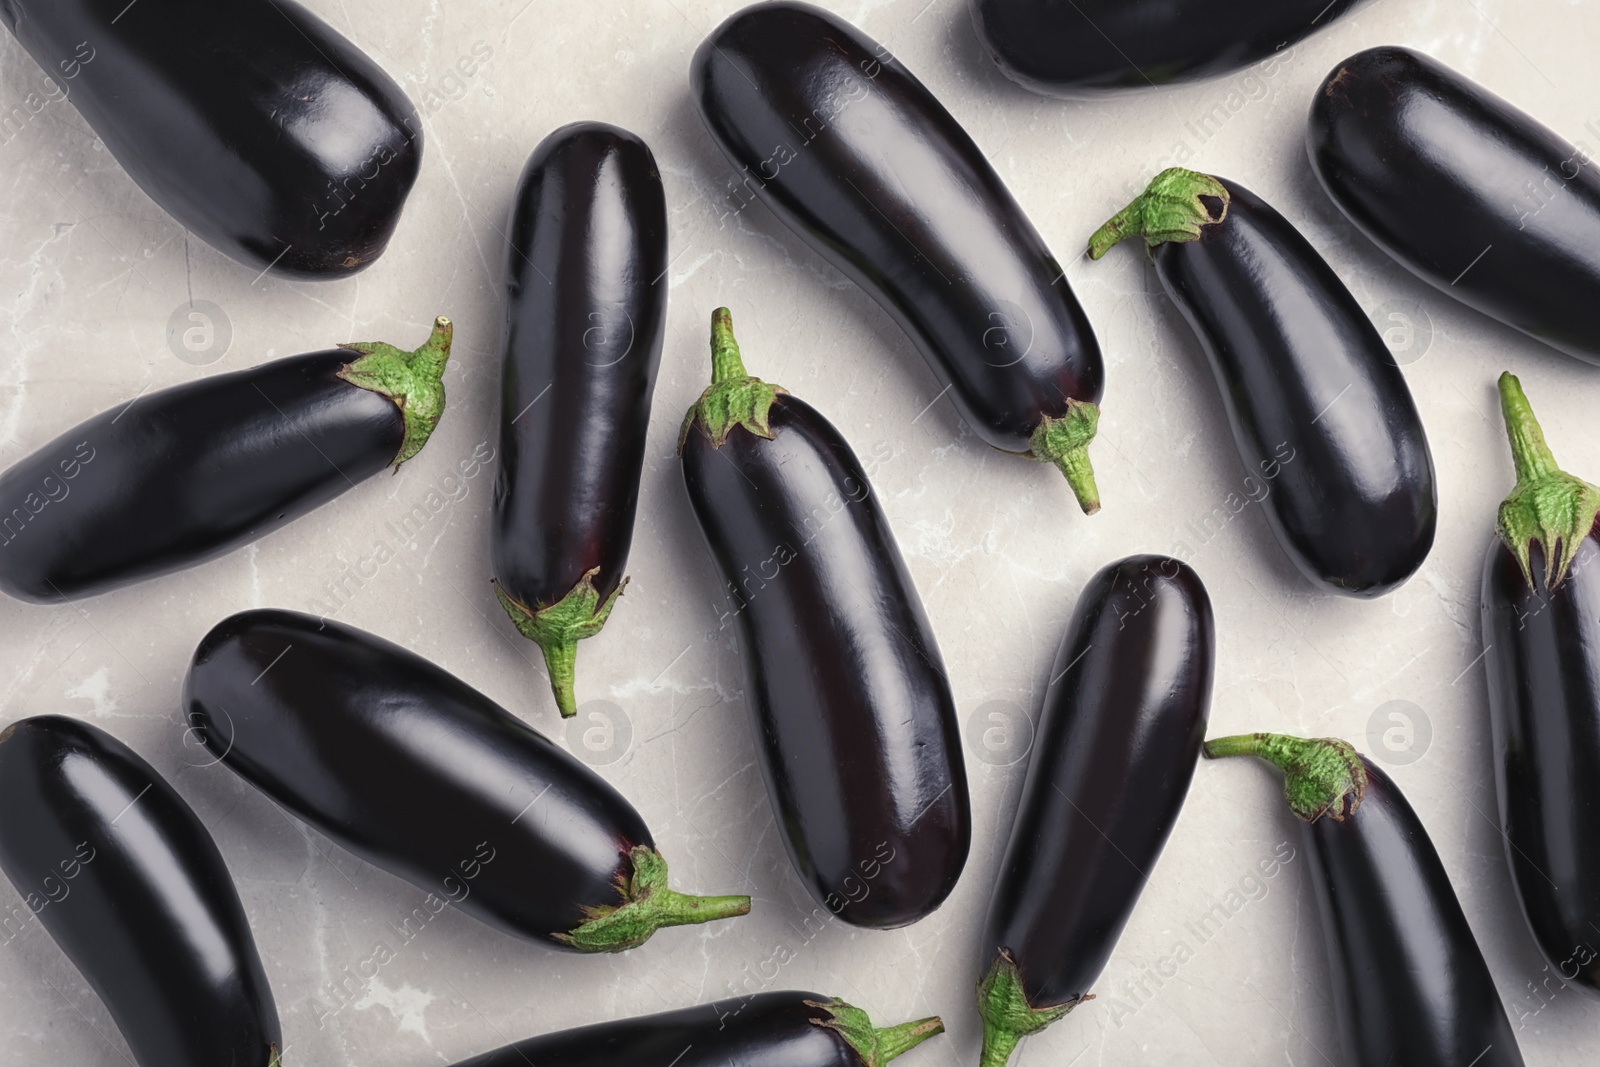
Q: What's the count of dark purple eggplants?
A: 14